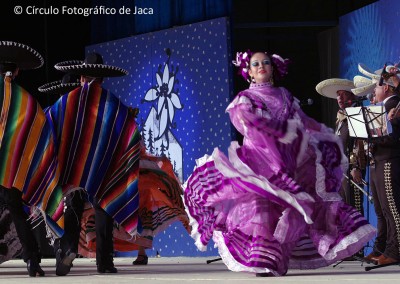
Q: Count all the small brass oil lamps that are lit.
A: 0